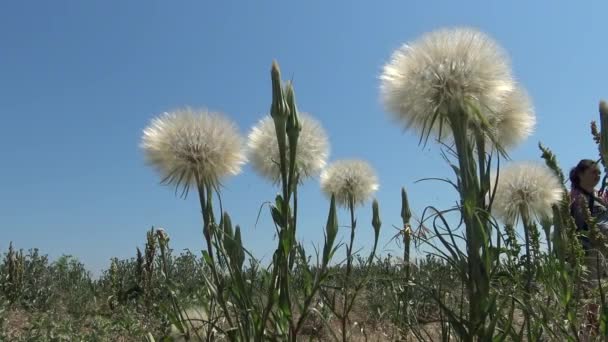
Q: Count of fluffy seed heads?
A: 6